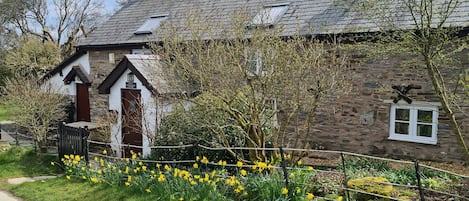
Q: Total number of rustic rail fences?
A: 1